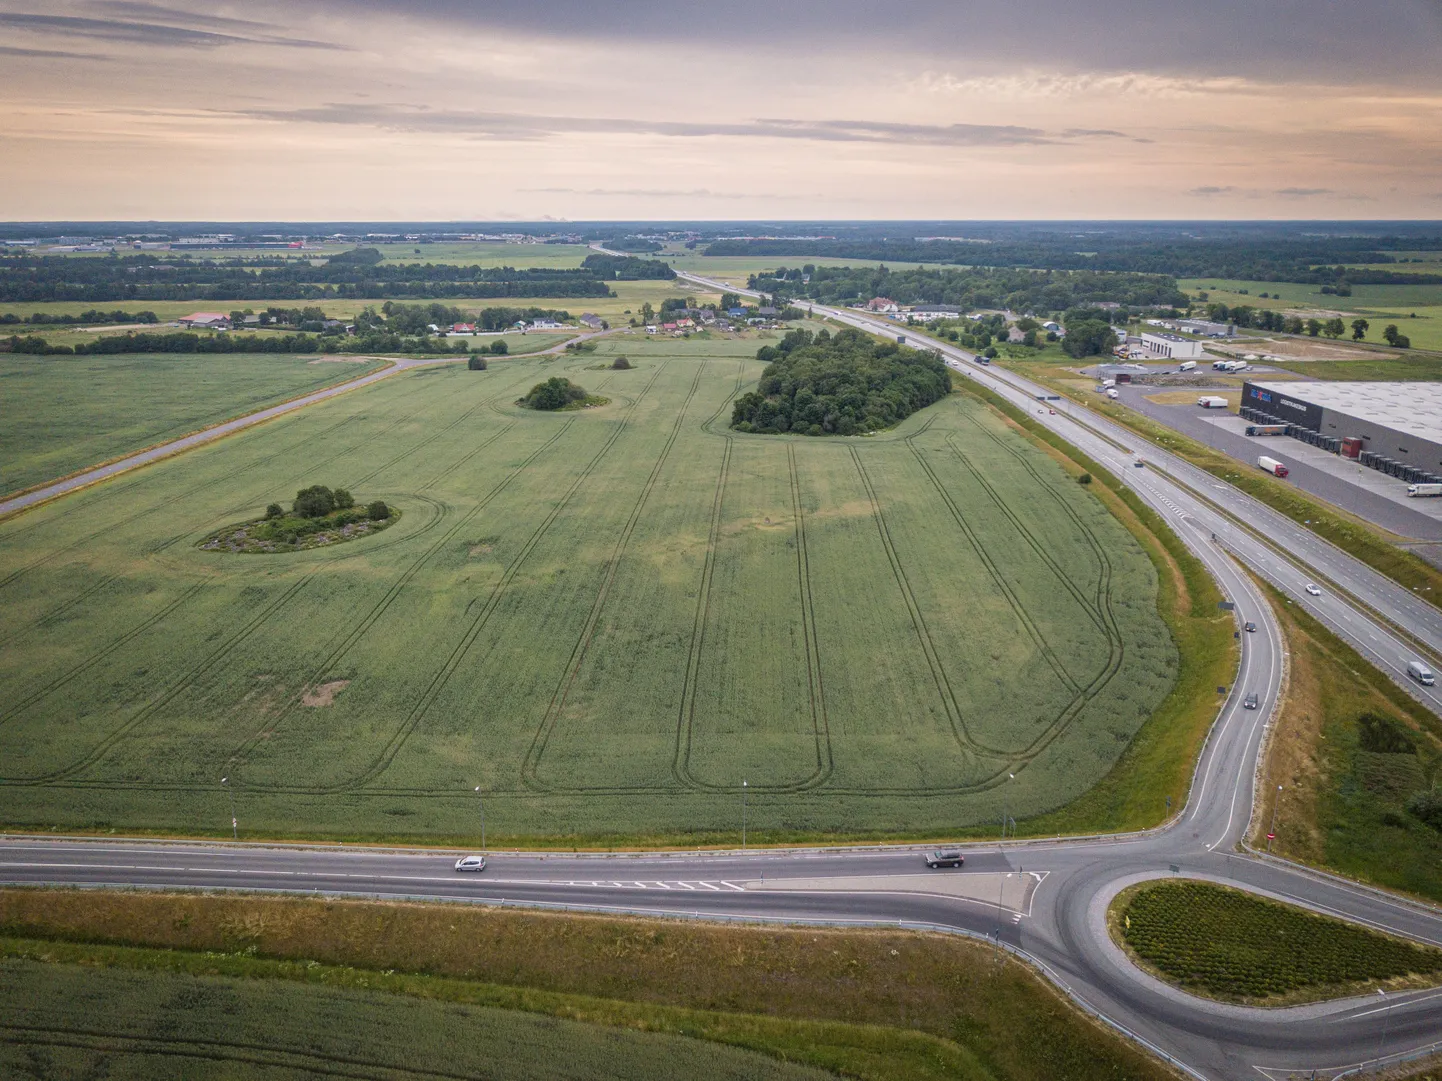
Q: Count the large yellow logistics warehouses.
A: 0